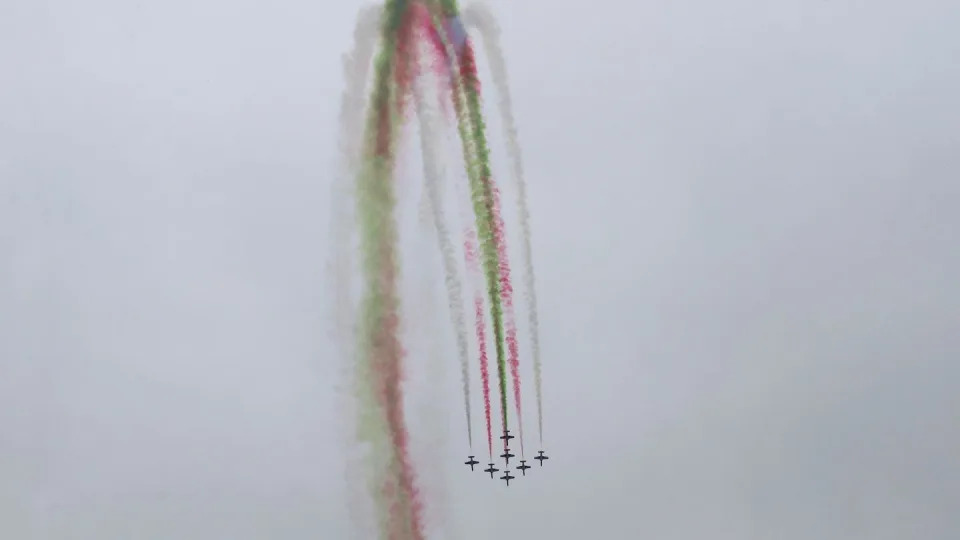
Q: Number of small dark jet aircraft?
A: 7